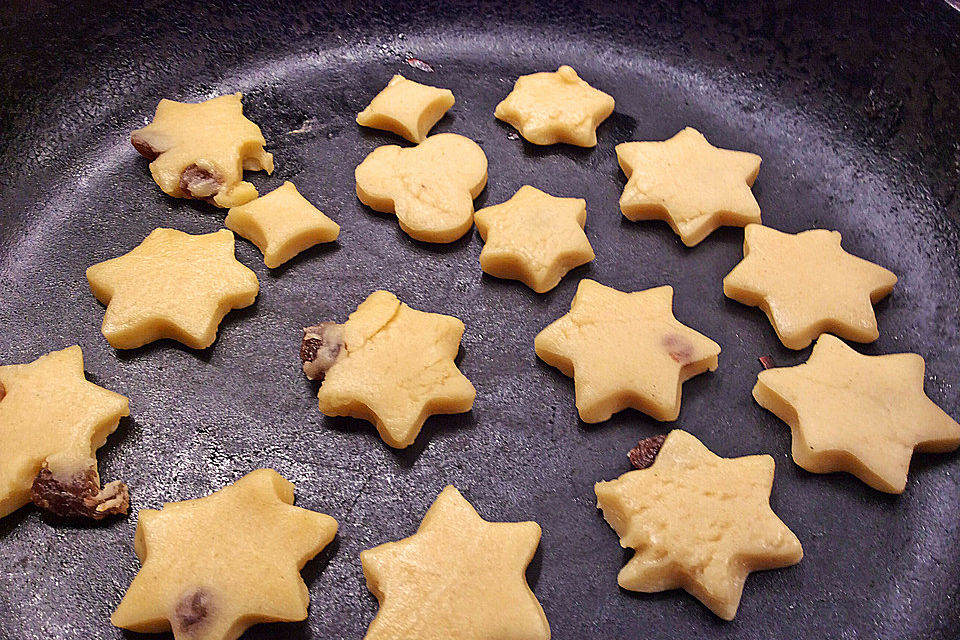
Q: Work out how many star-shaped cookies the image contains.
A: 13